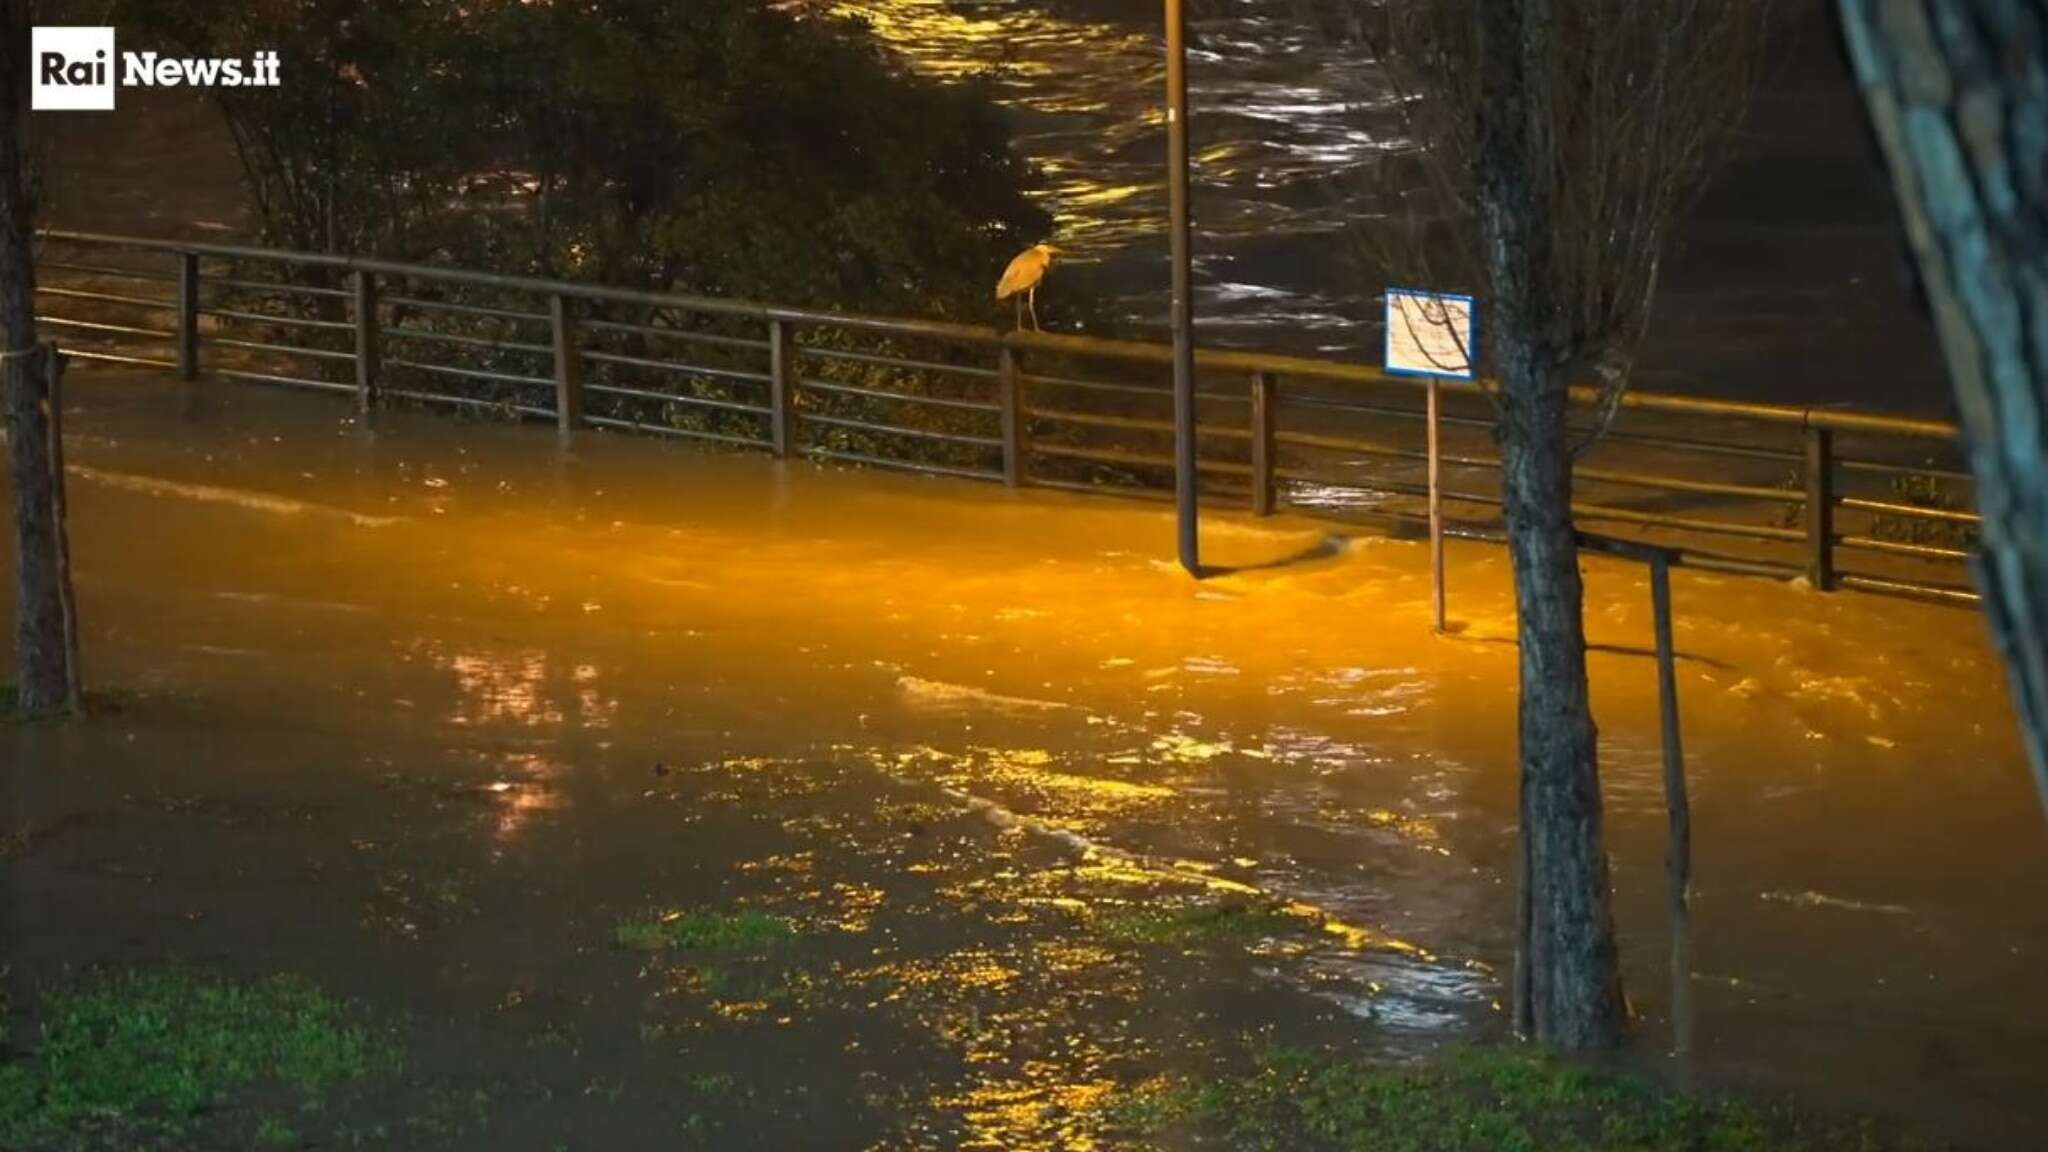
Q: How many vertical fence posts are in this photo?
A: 7